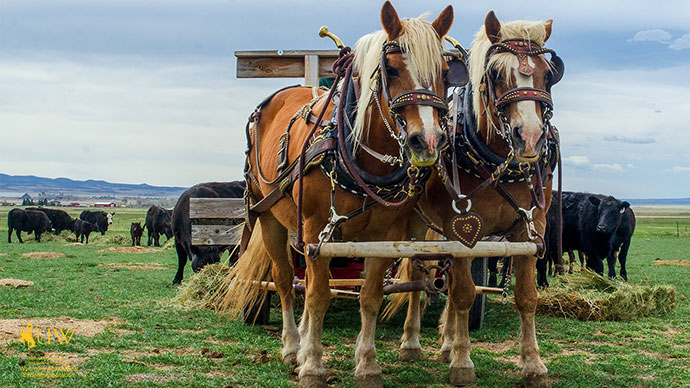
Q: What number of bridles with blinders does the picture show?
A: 2